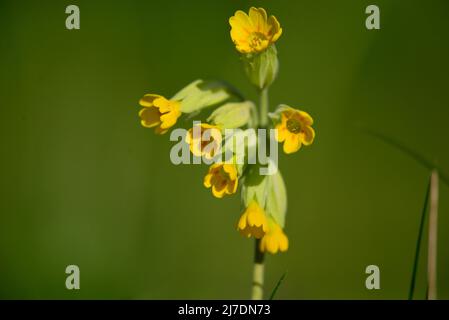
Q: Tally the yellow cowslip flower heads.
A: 7